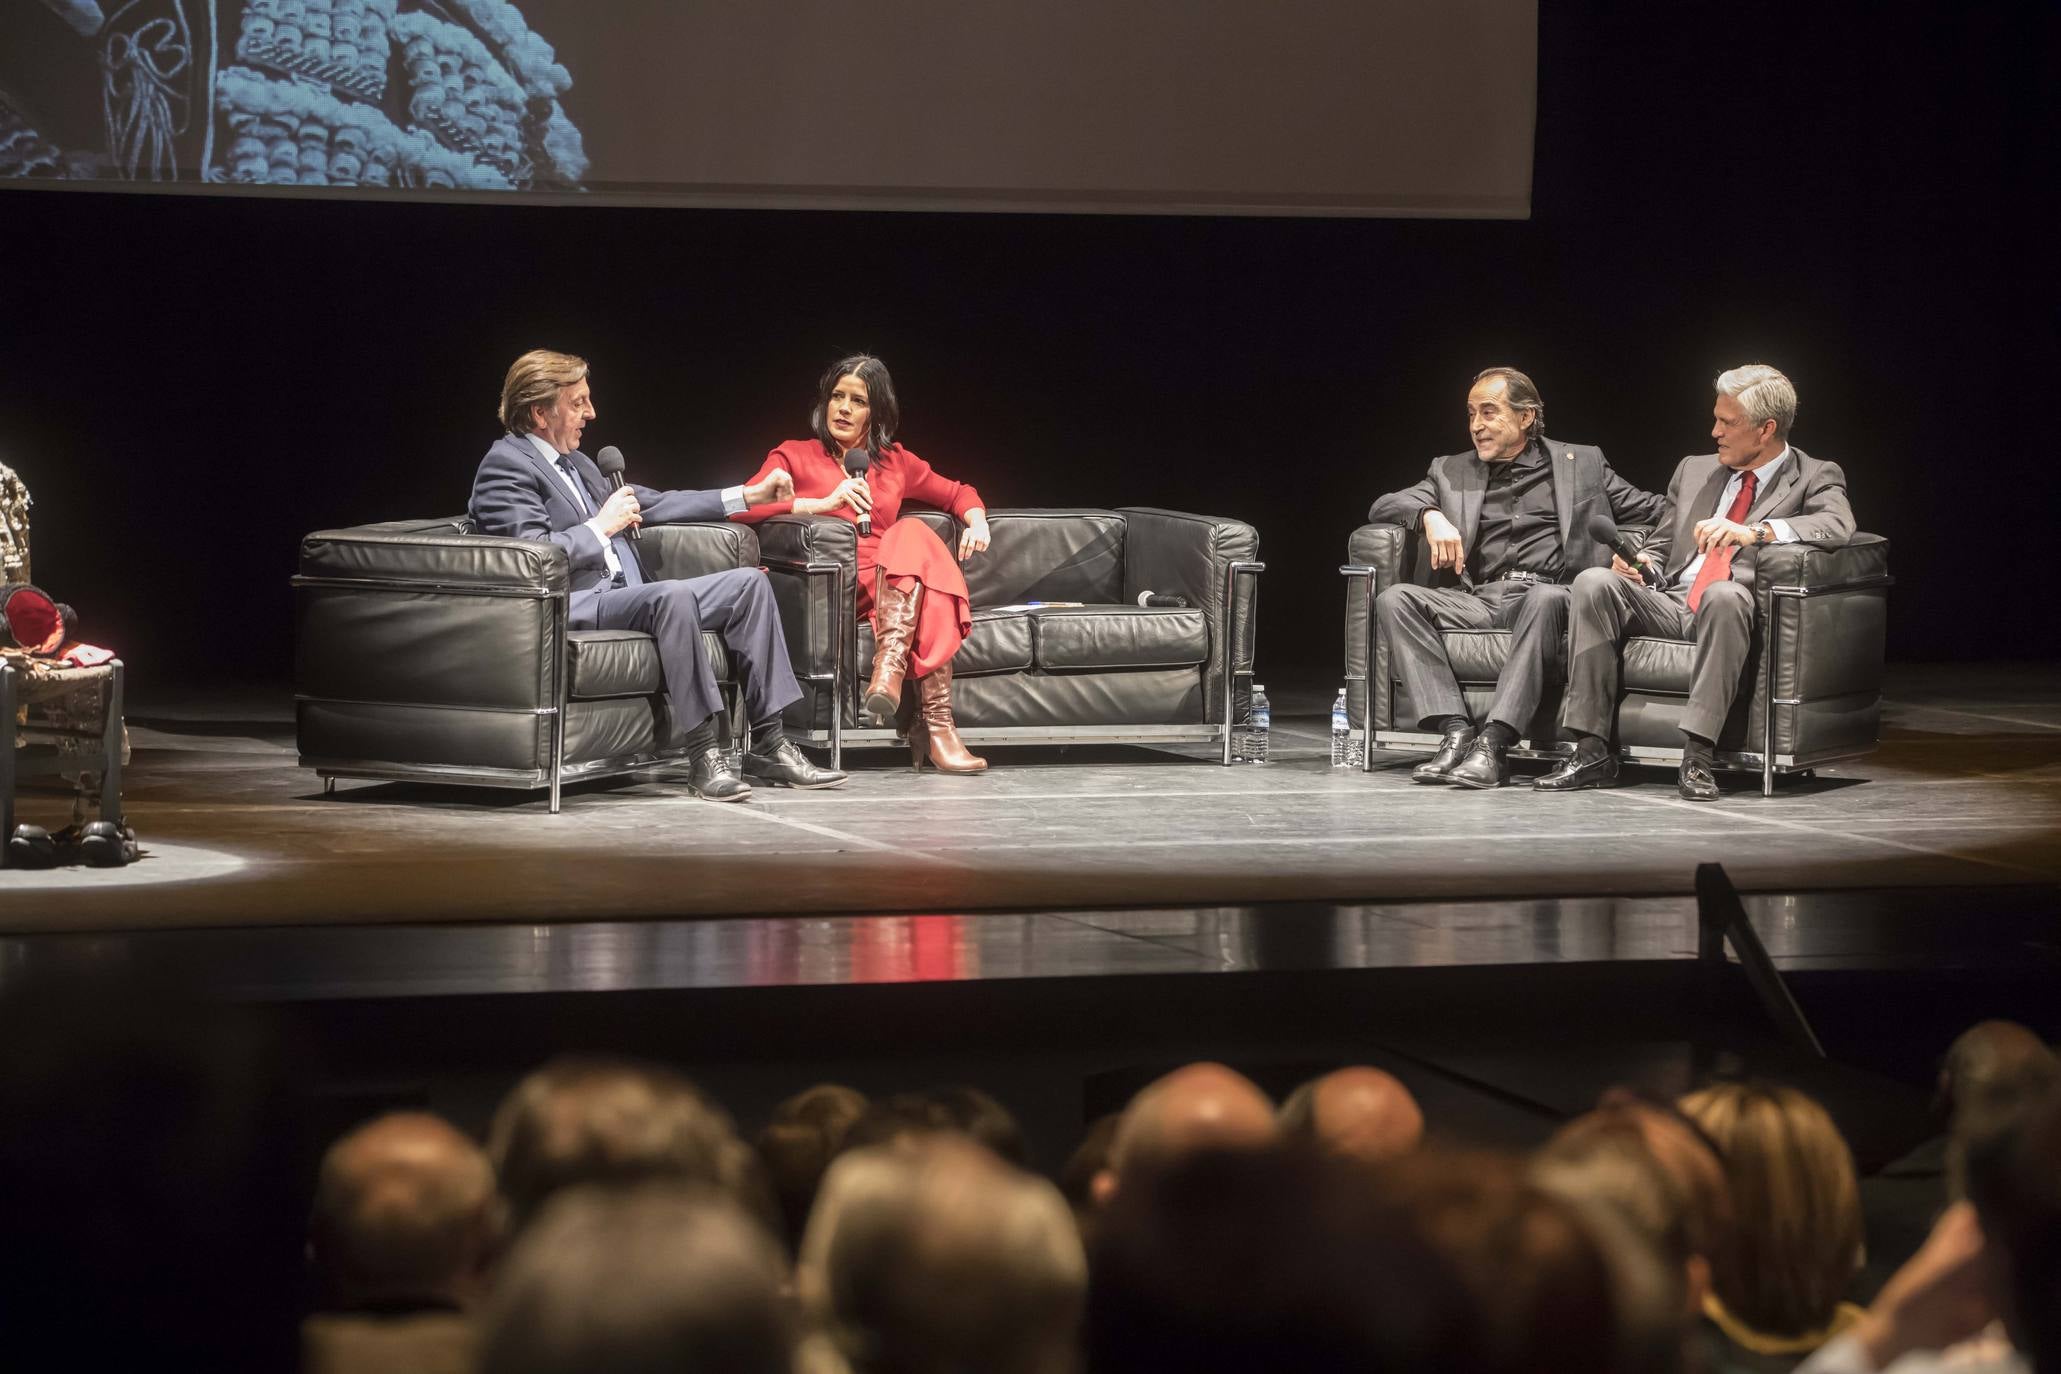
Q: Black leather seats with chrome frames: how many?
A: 3